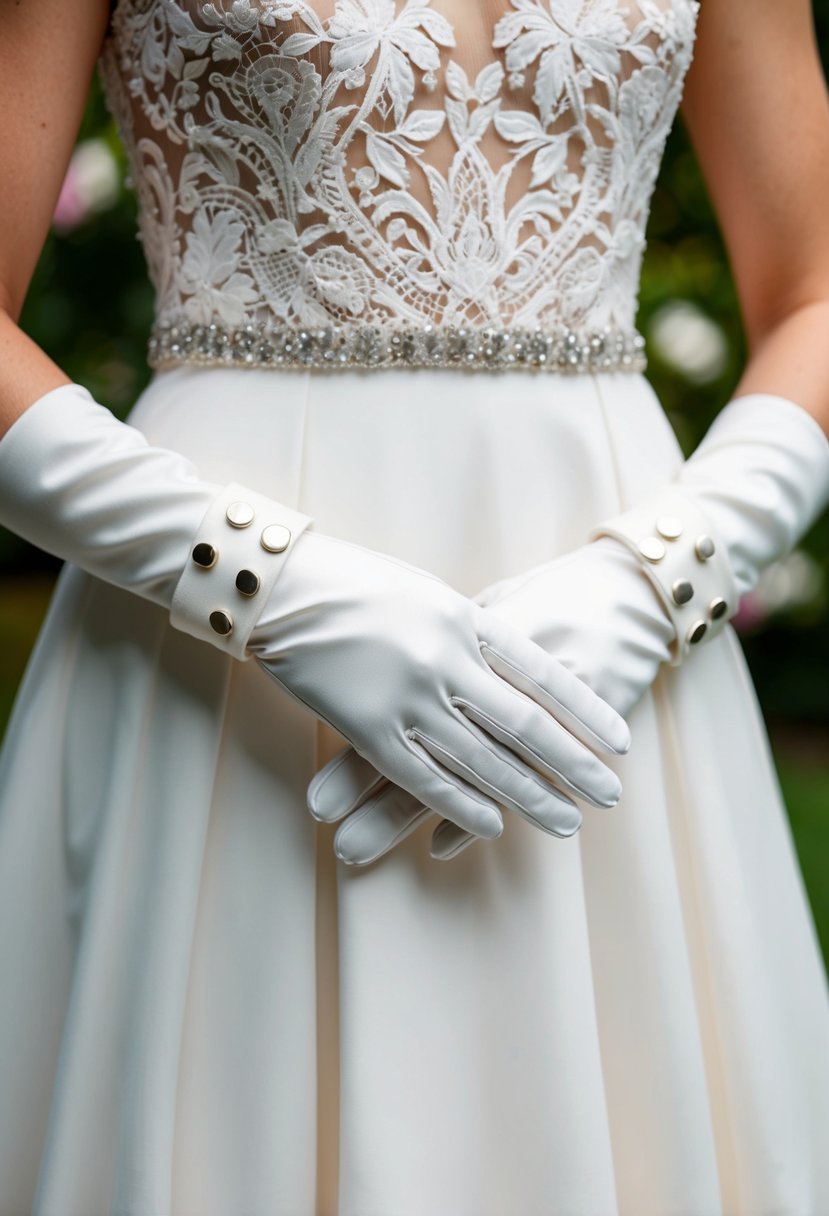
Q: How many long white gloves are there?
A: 2